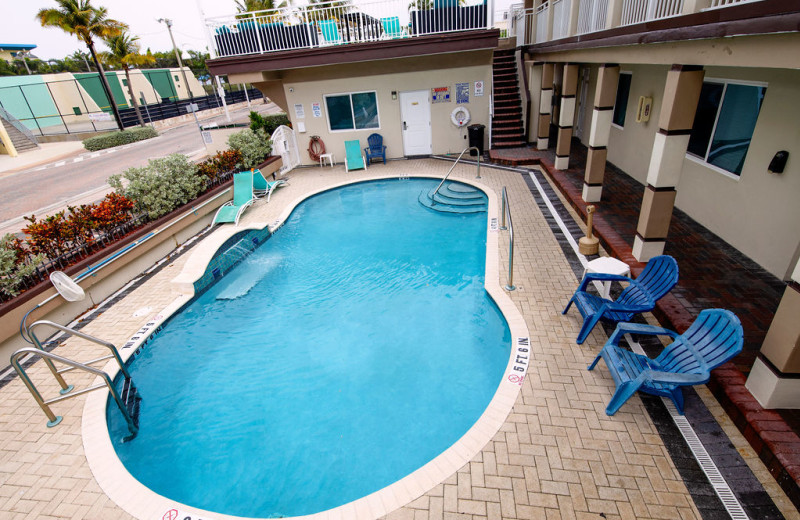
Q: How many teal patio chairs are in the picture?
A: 5